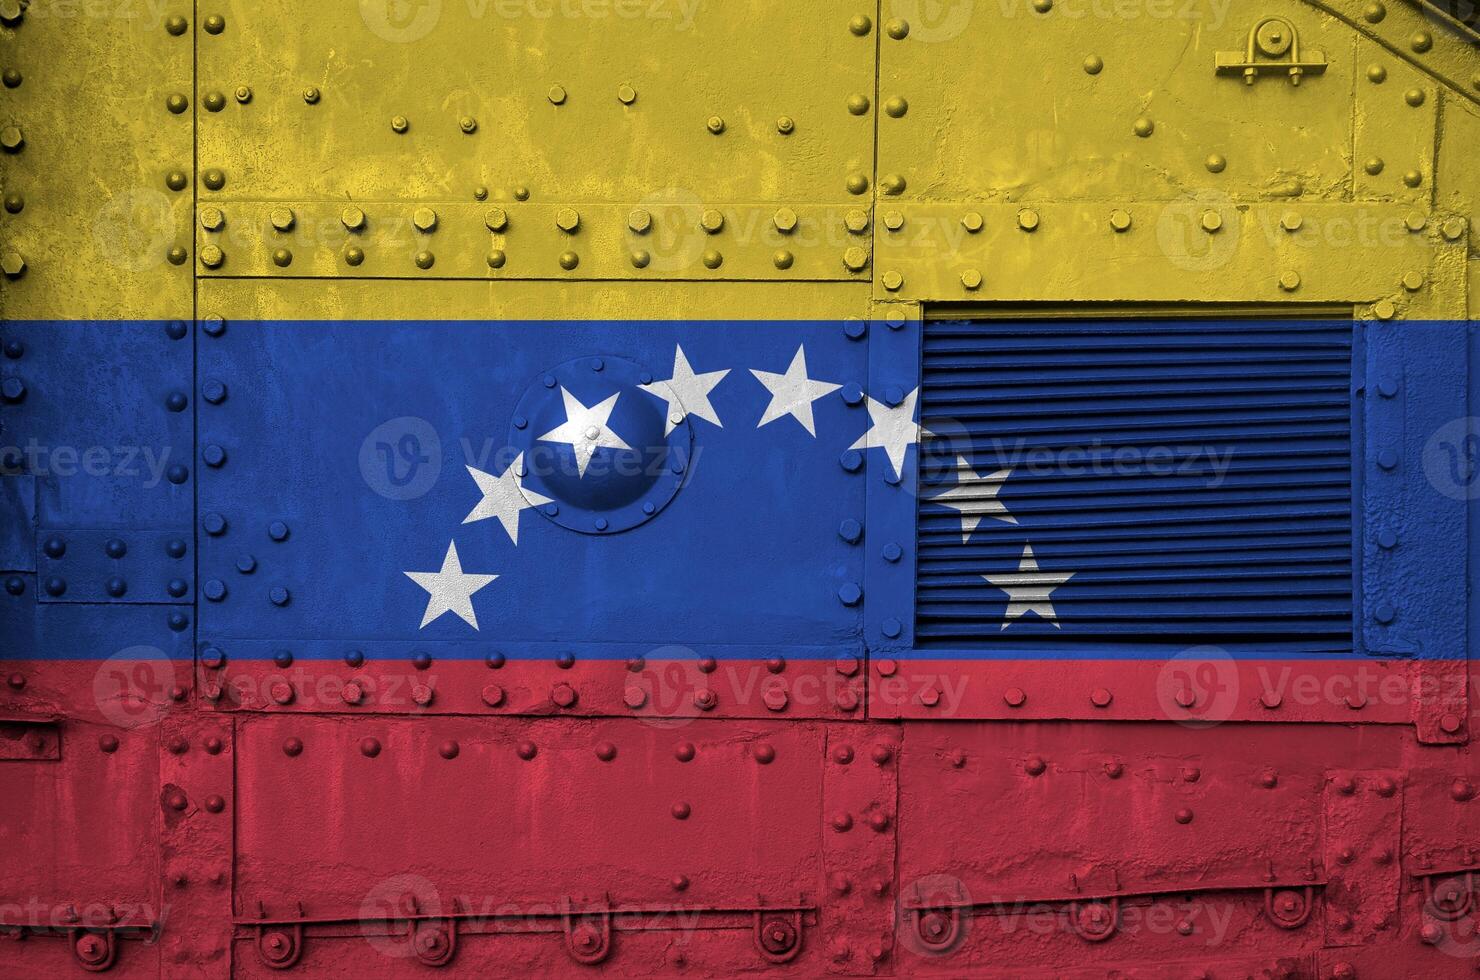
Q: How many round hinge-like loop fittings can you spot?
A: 10